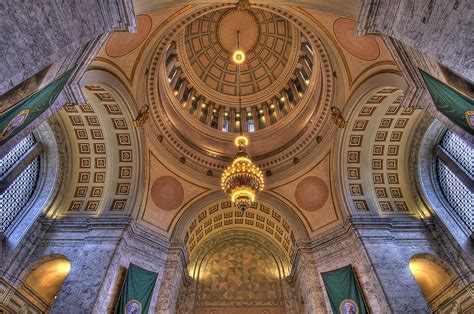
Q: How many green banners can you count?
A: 4